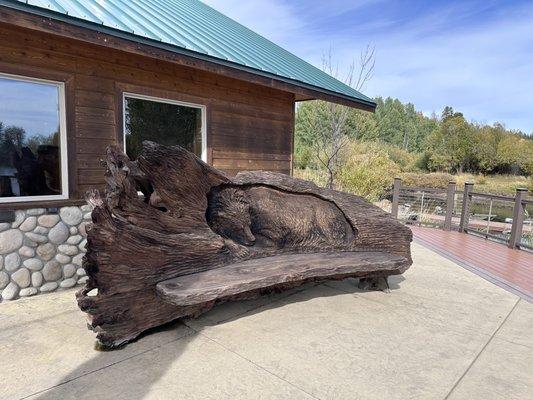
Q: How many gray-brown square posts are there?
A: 4